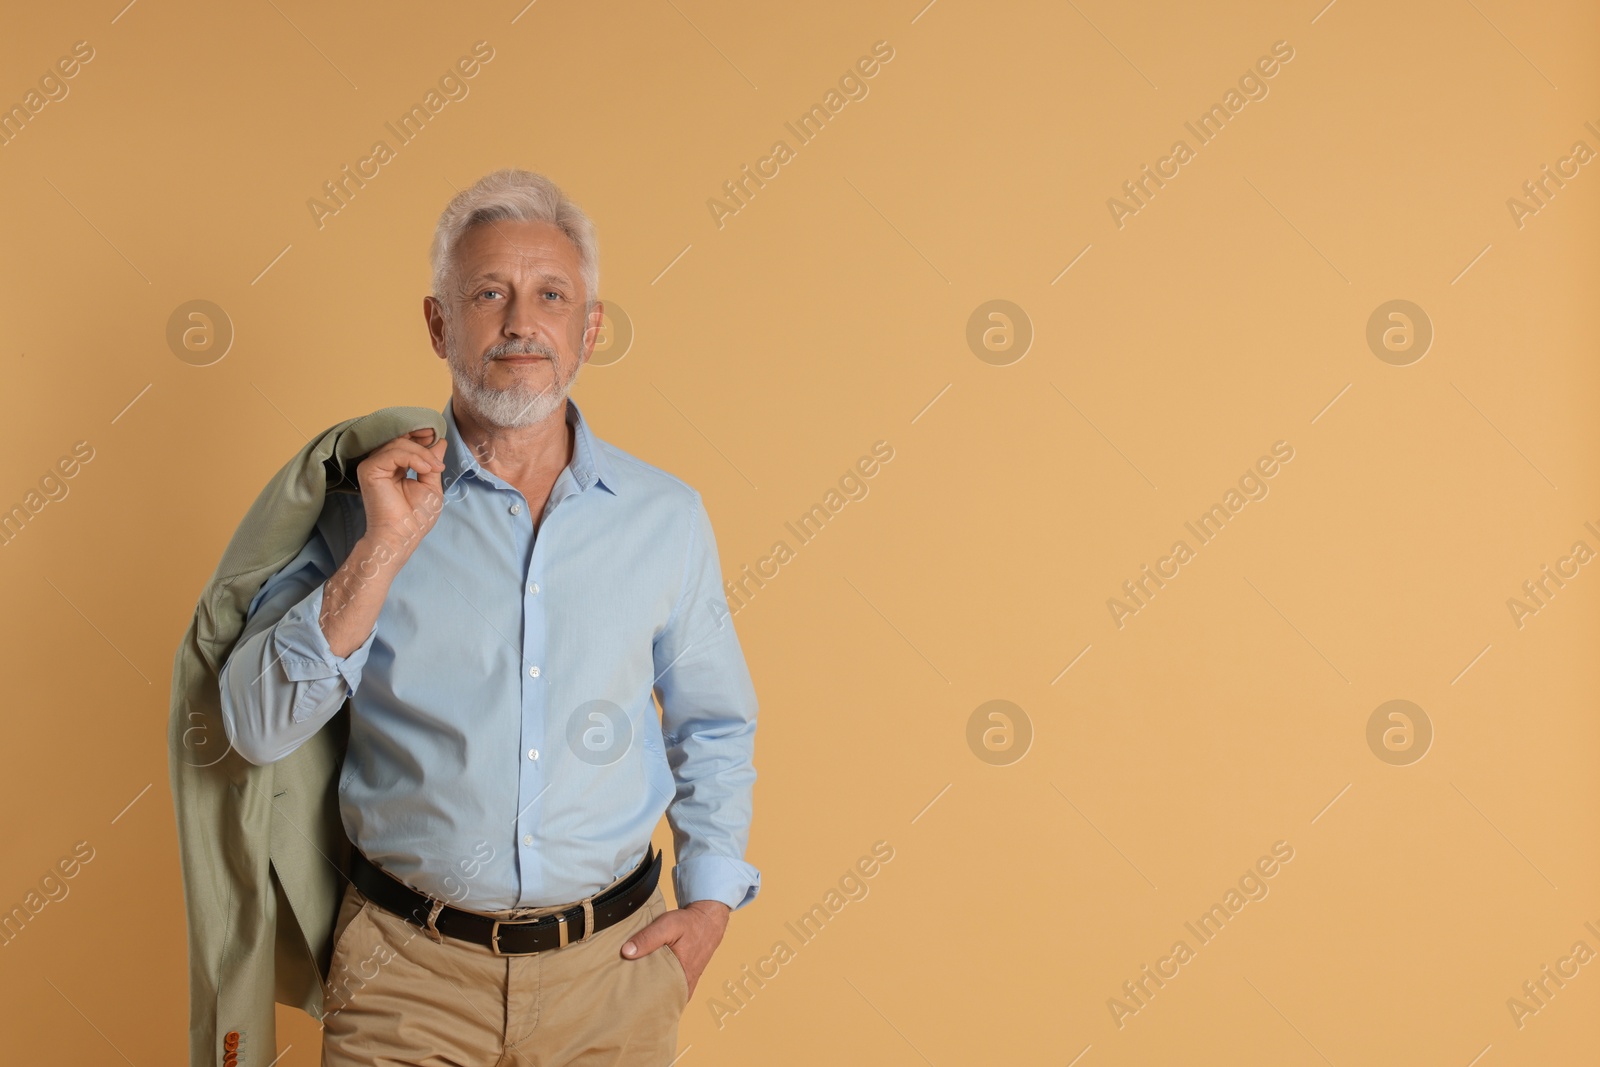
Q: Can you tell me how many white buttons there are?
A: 5